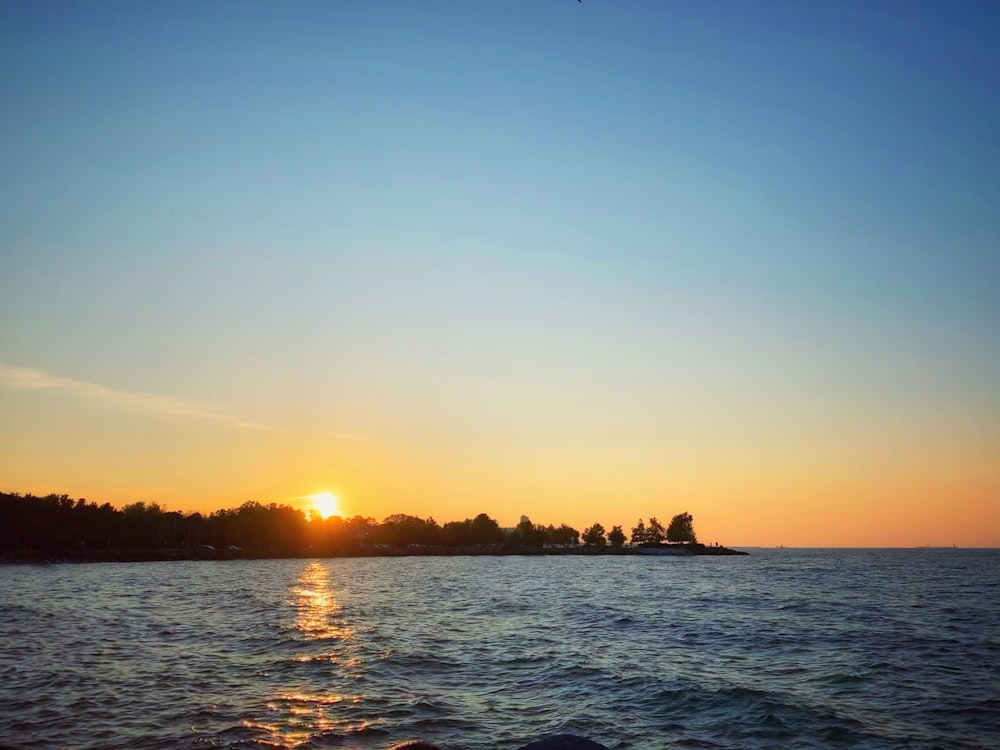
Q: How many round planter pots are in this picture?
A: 0